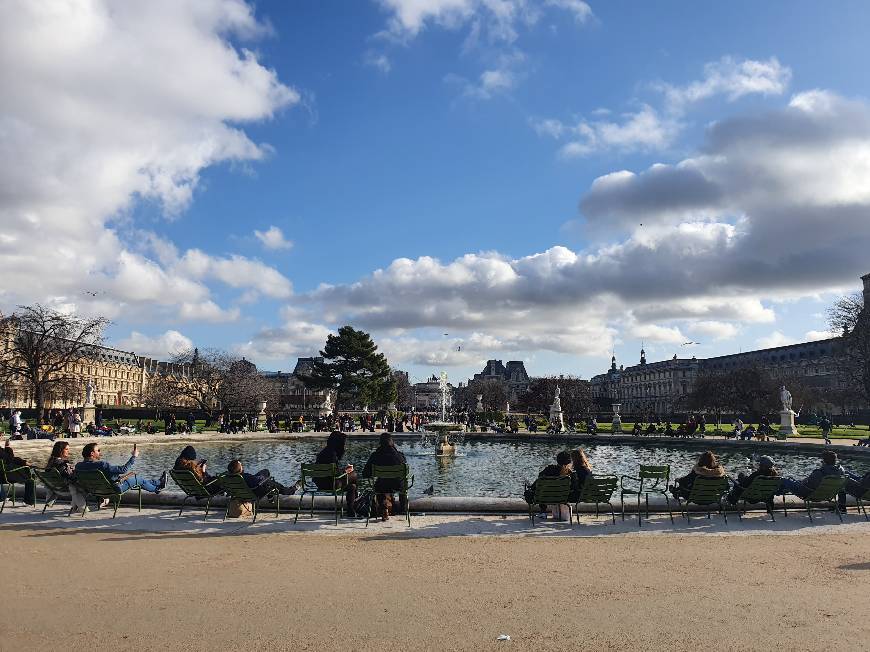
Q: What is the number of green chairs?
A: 14